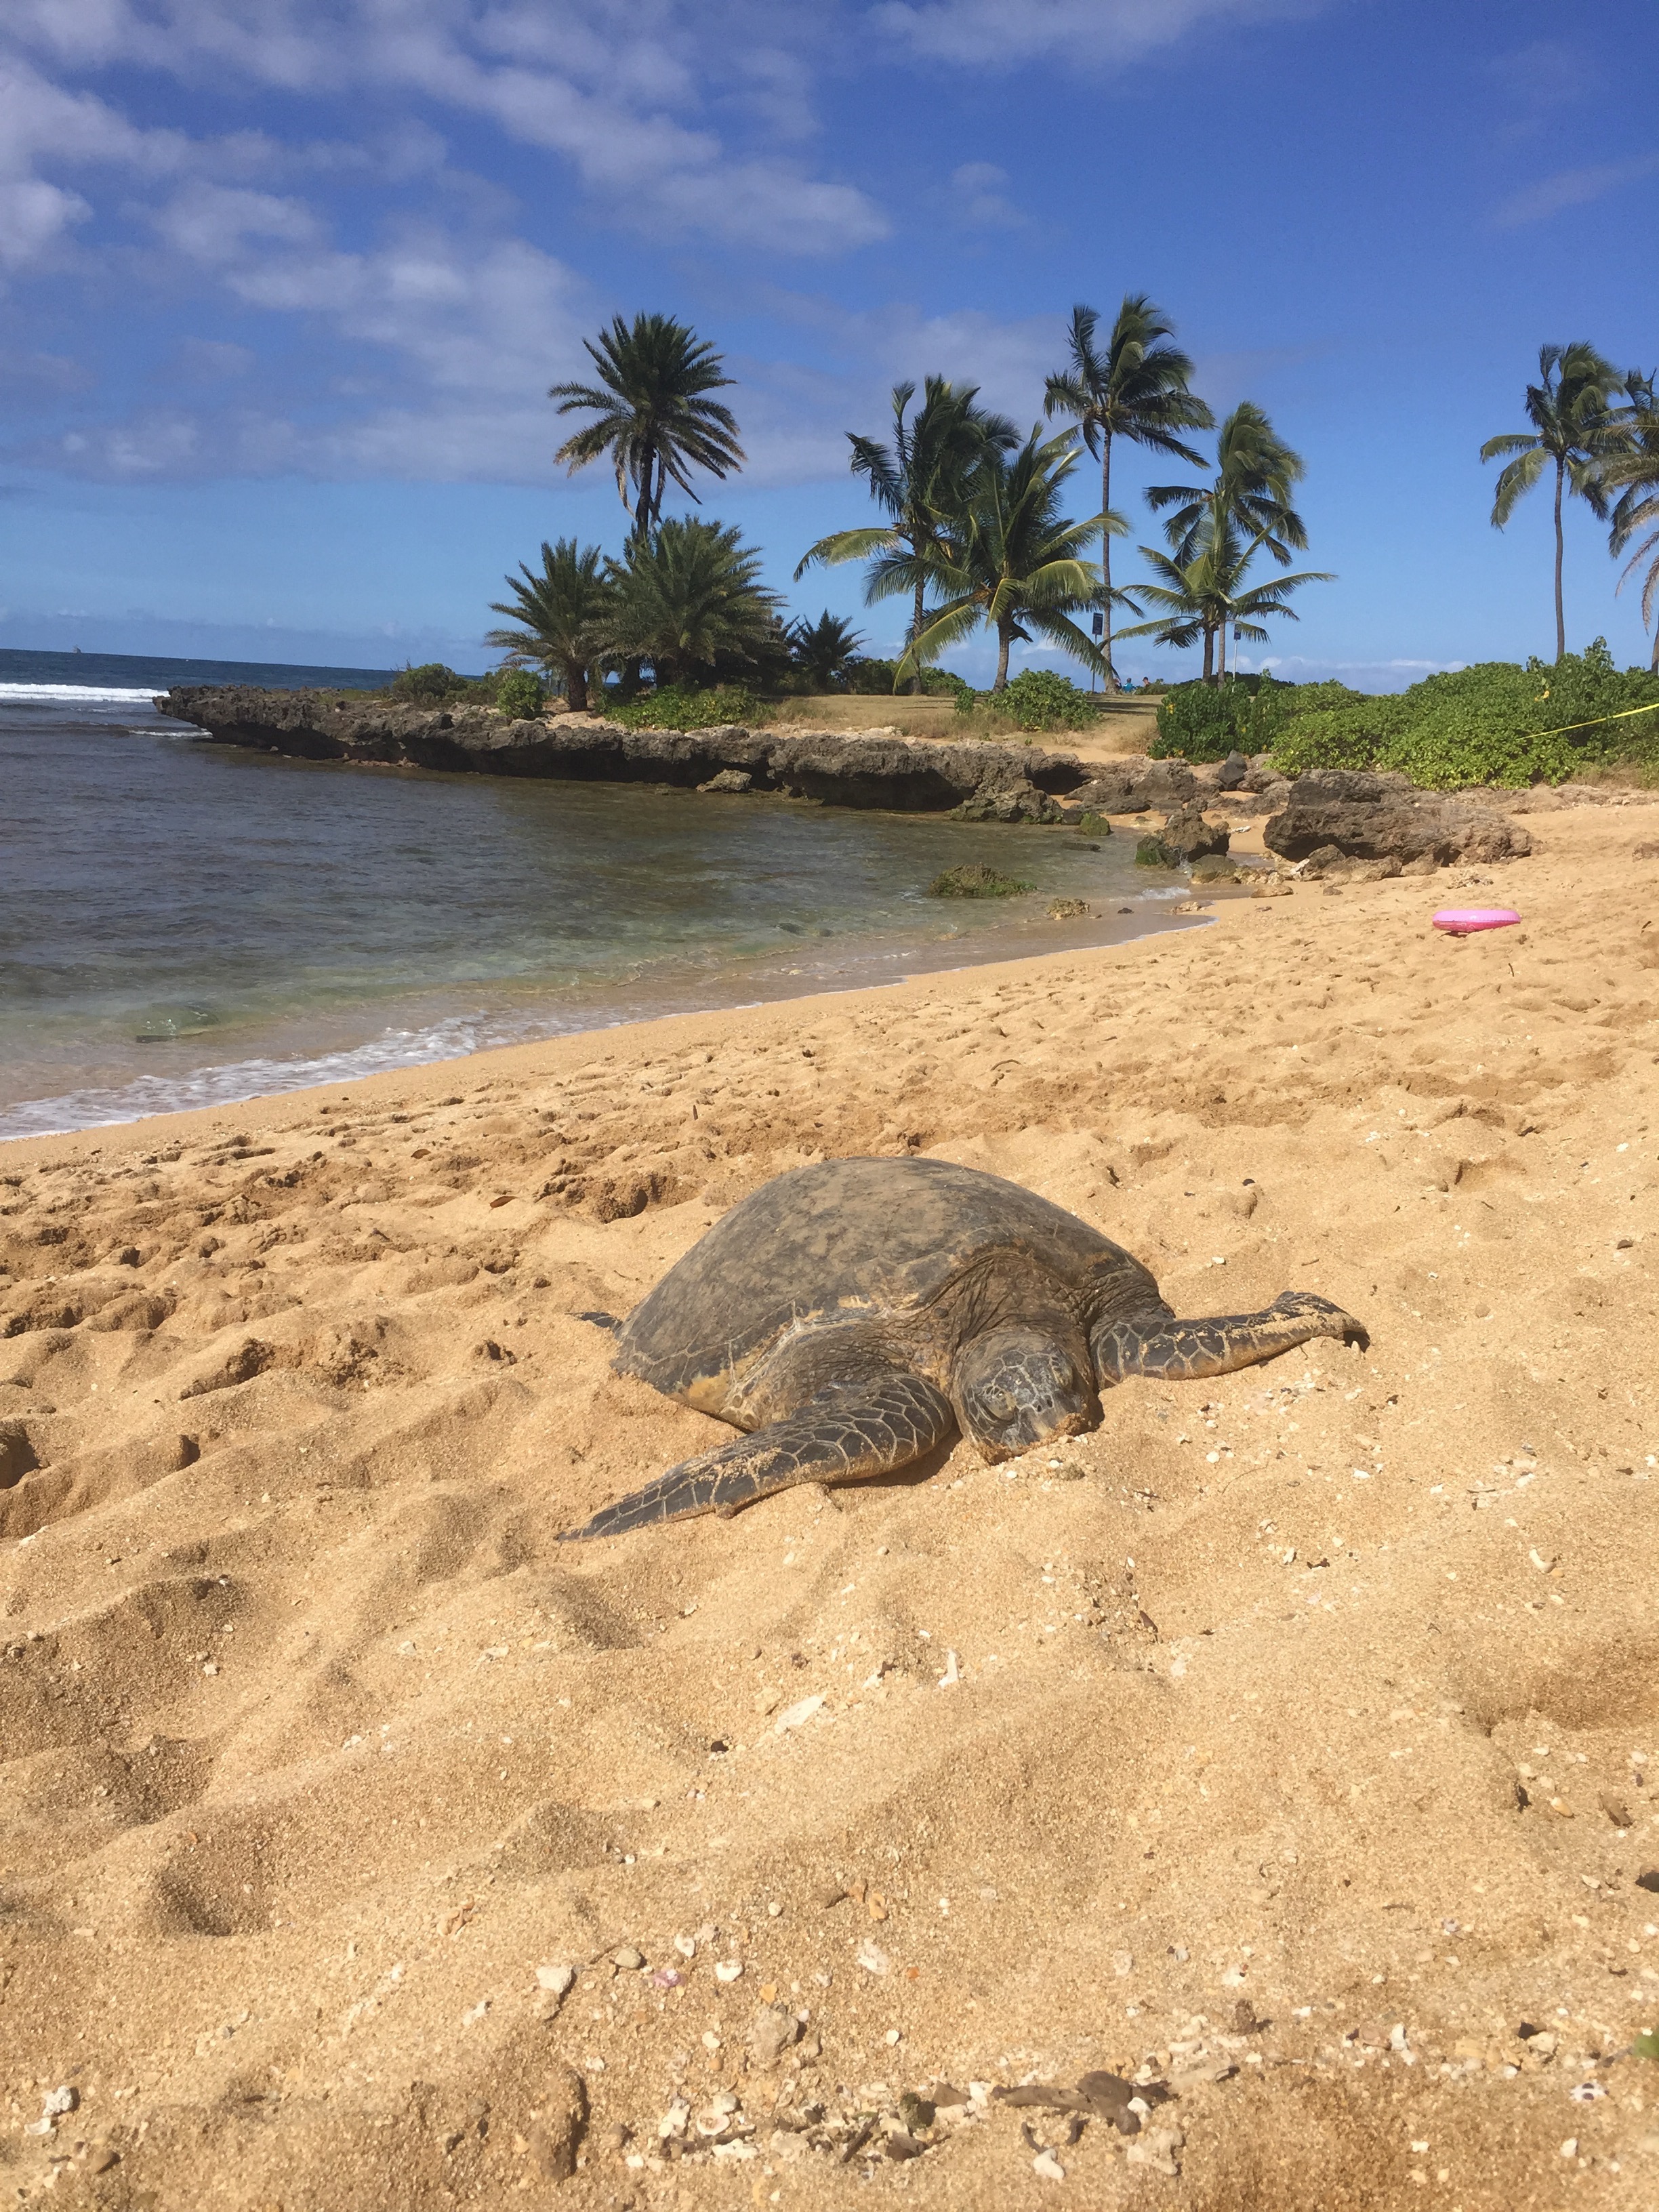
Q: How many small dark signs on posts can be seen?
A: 2